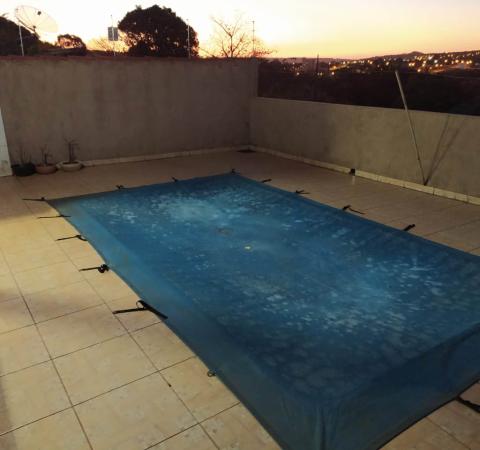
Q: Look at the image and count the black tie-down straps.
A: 13